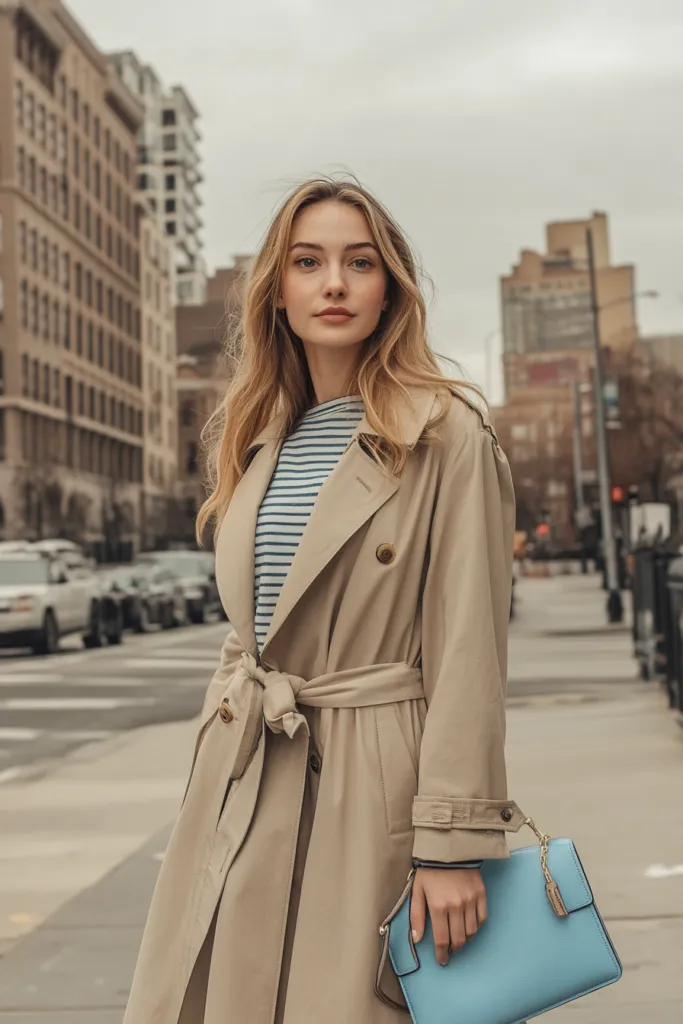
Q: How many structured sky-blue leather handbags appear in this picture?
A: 1